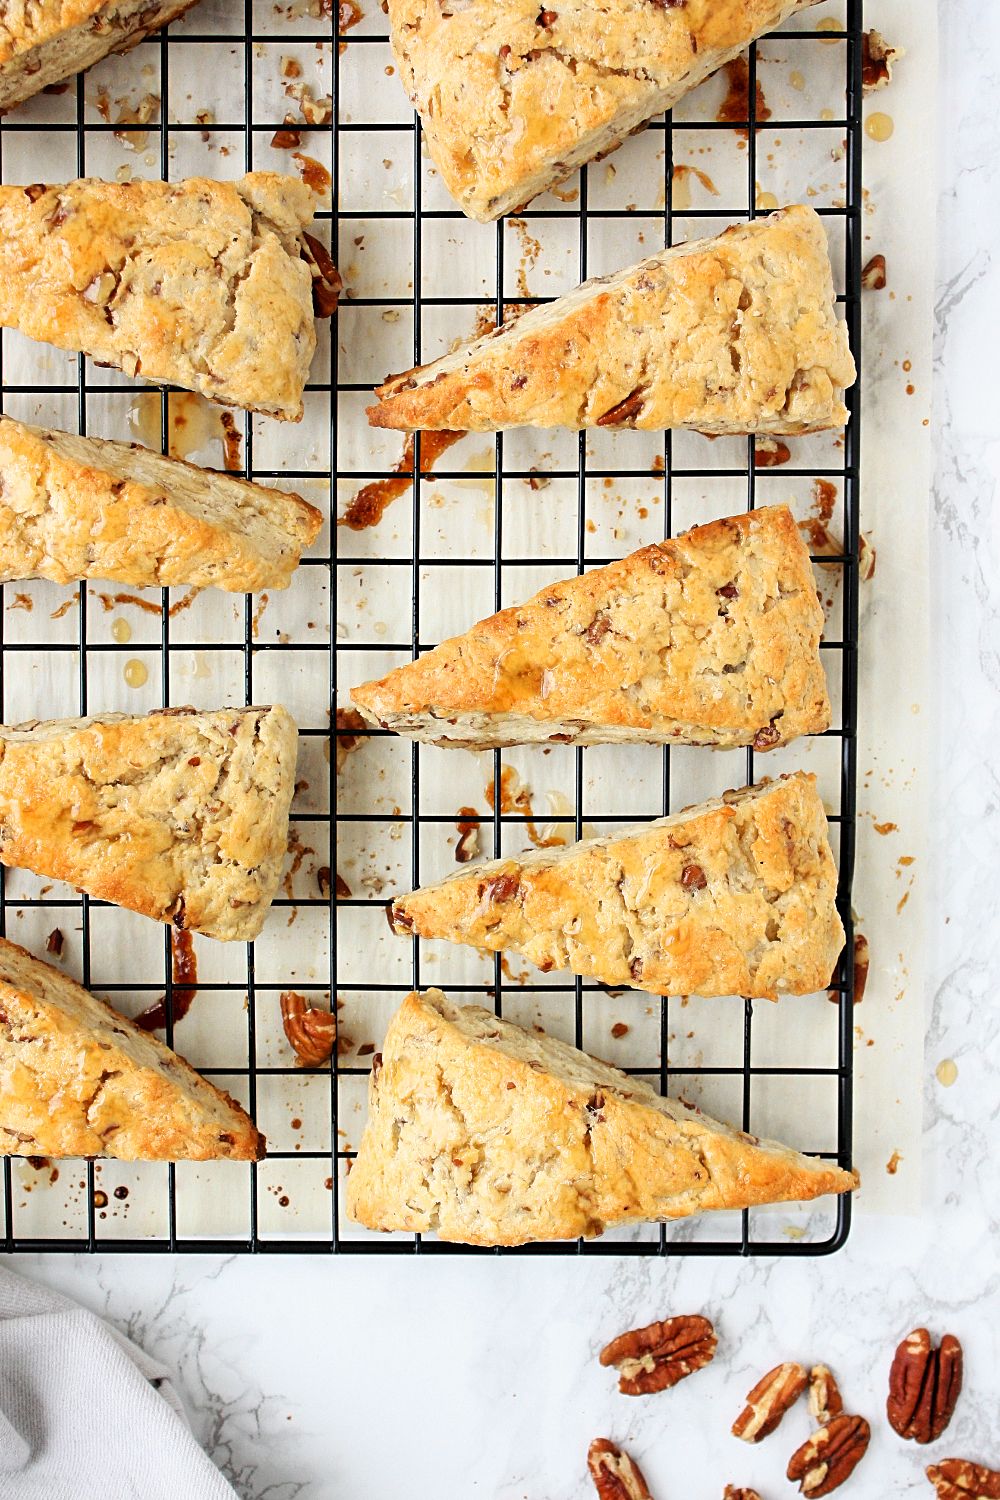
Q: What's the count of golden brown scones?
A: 10